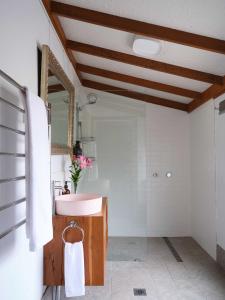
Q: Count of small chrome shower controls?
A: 2